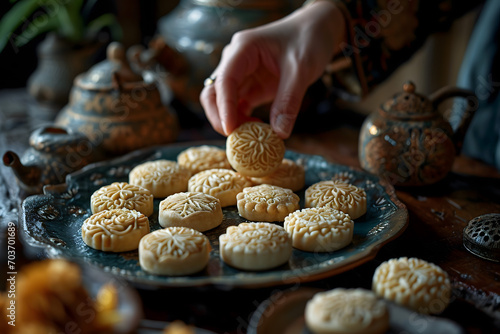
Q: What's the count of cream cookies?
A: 15